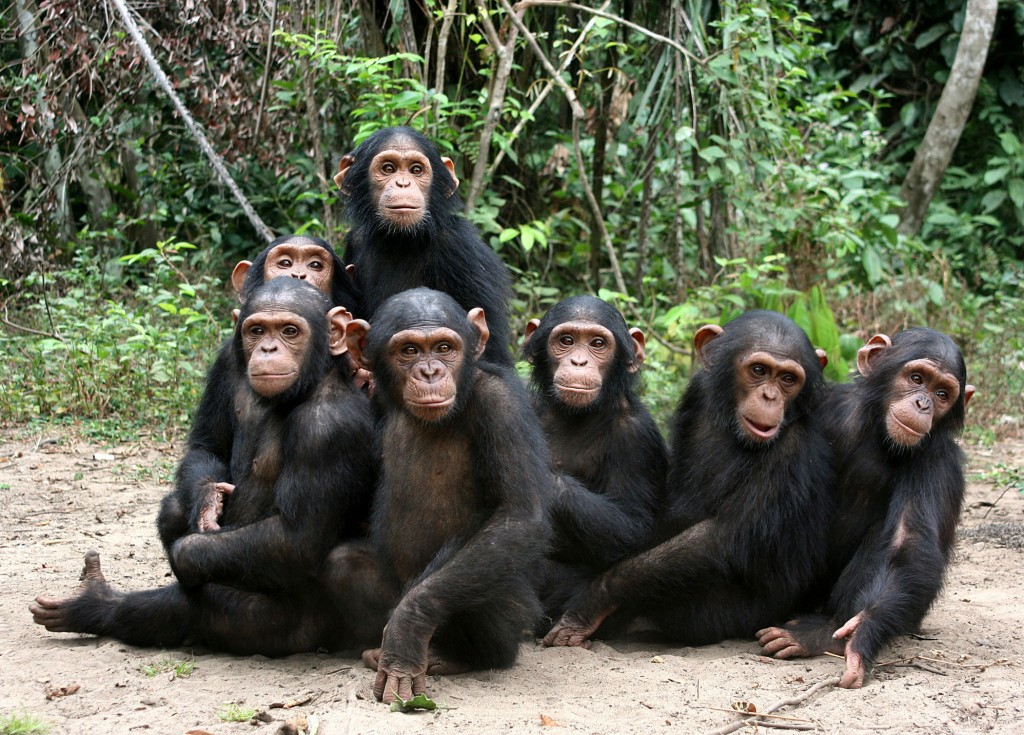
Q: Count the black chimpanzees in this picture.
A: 7